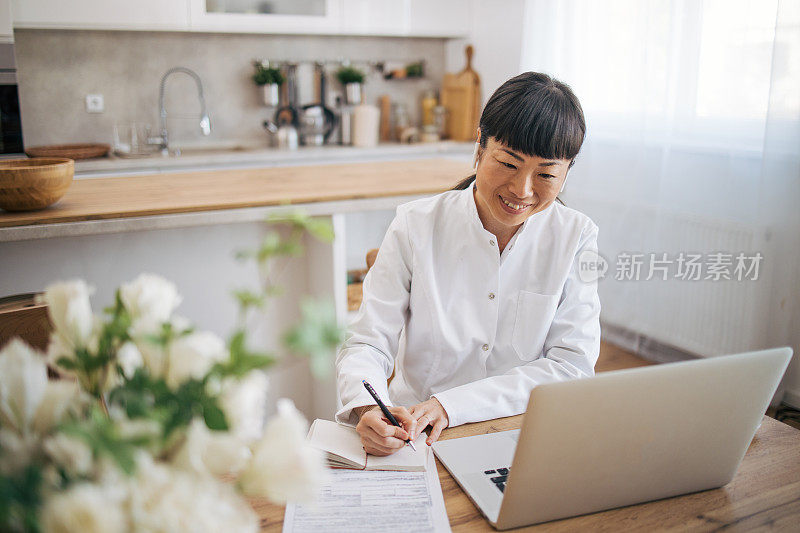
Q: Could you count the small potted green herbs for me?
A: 2